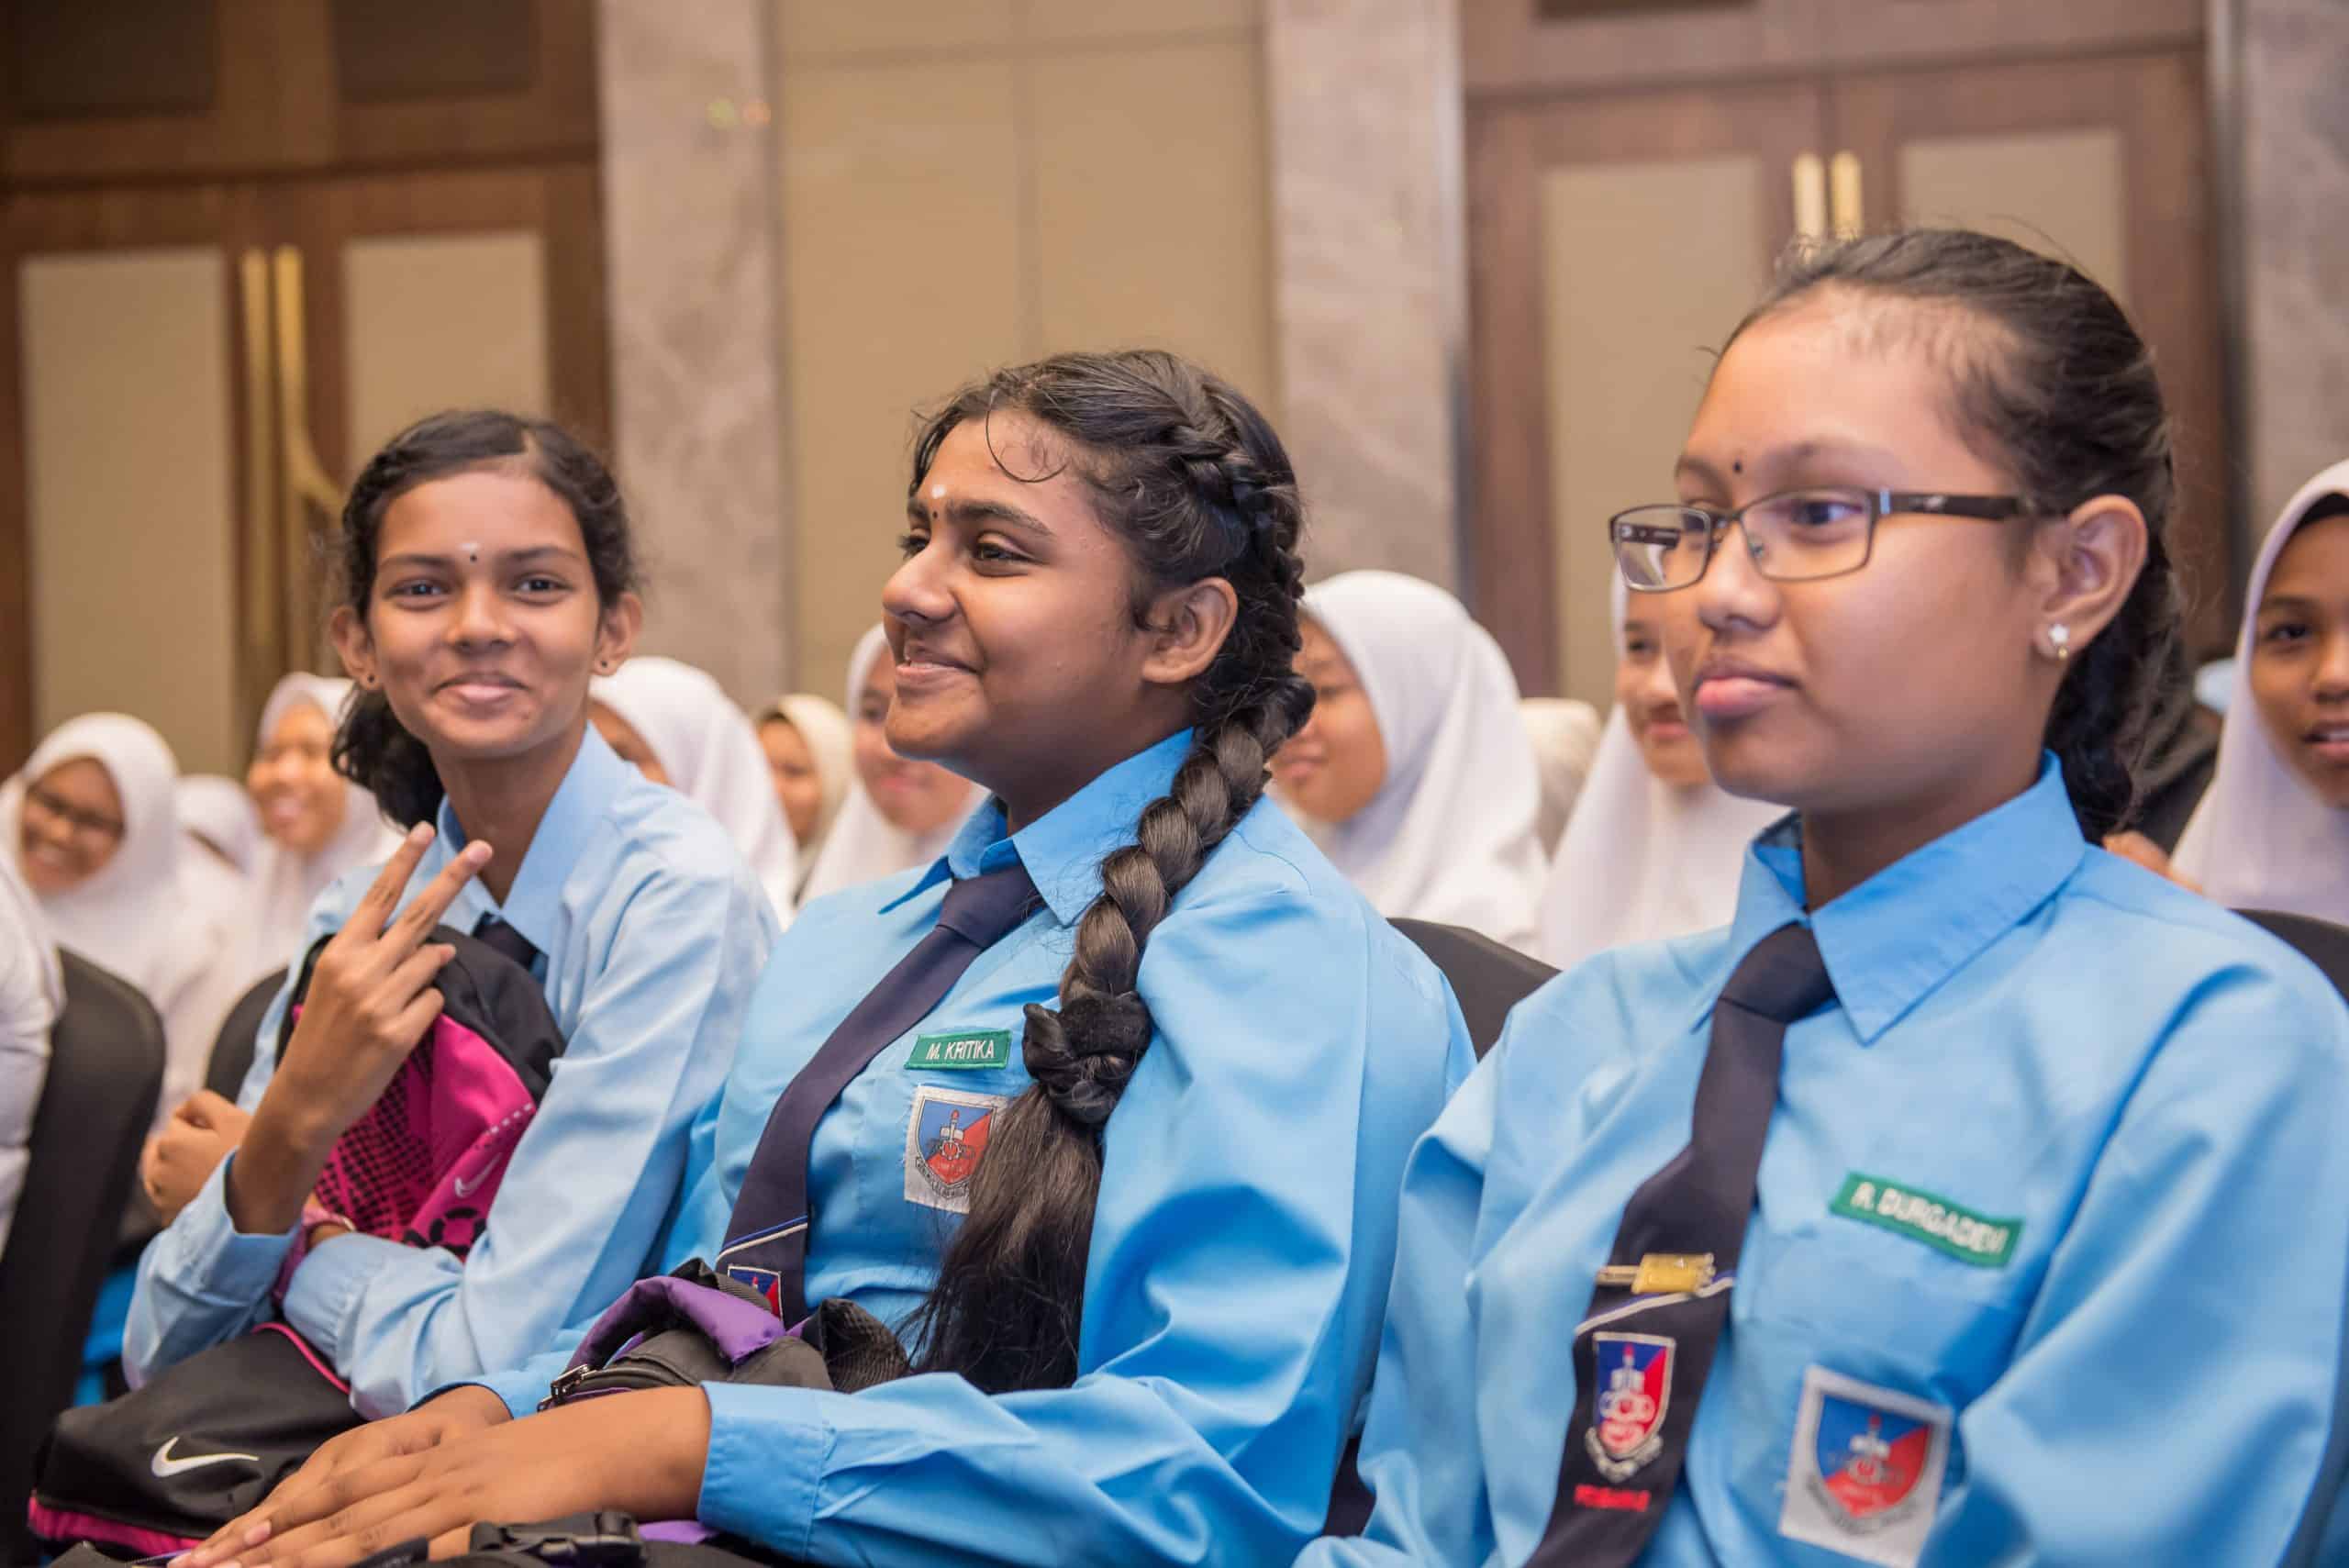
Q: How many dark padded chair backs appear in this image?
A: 4